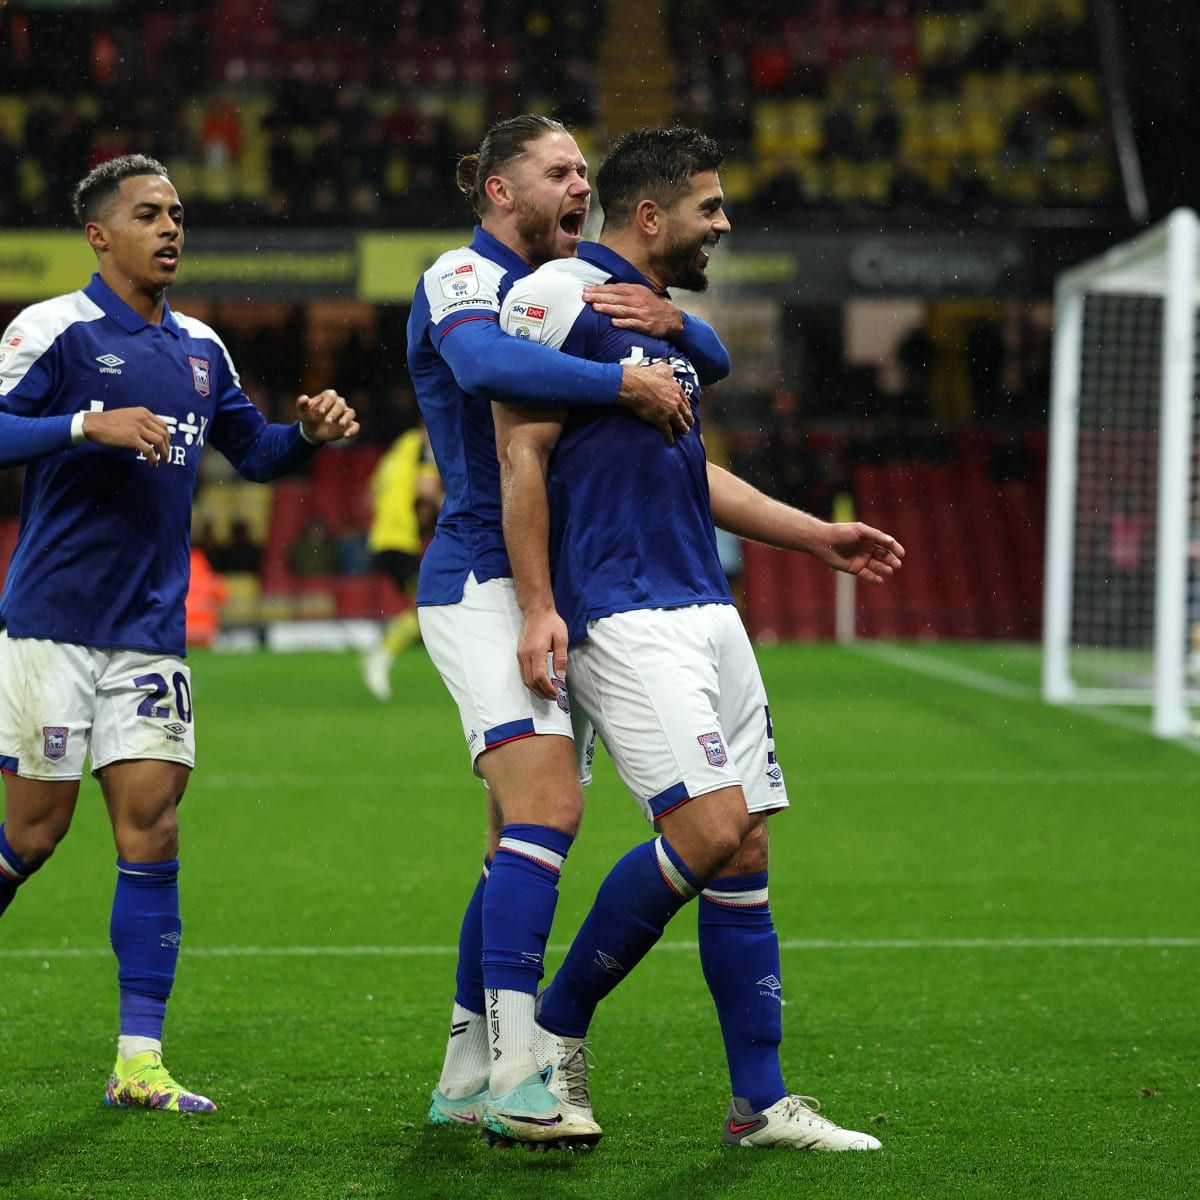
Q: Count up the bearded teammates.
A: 2